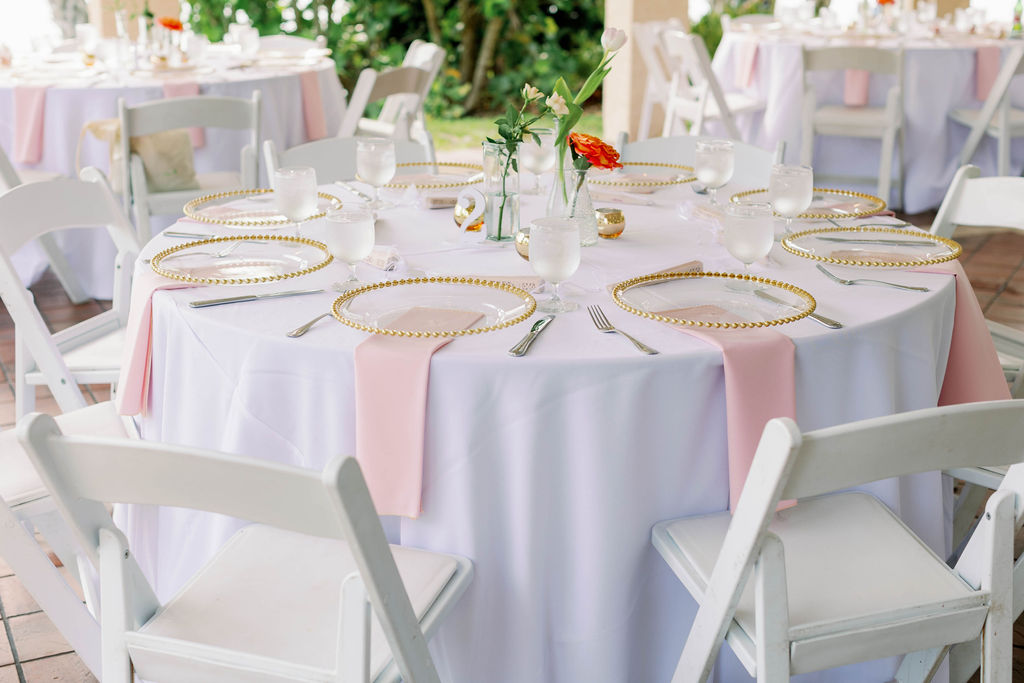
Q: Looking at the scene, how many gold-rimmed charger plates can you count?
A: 8